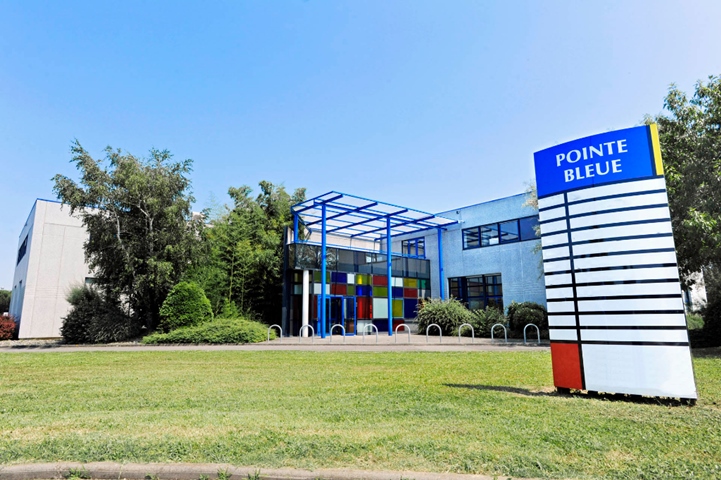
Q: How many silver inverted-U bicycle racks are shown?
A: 9